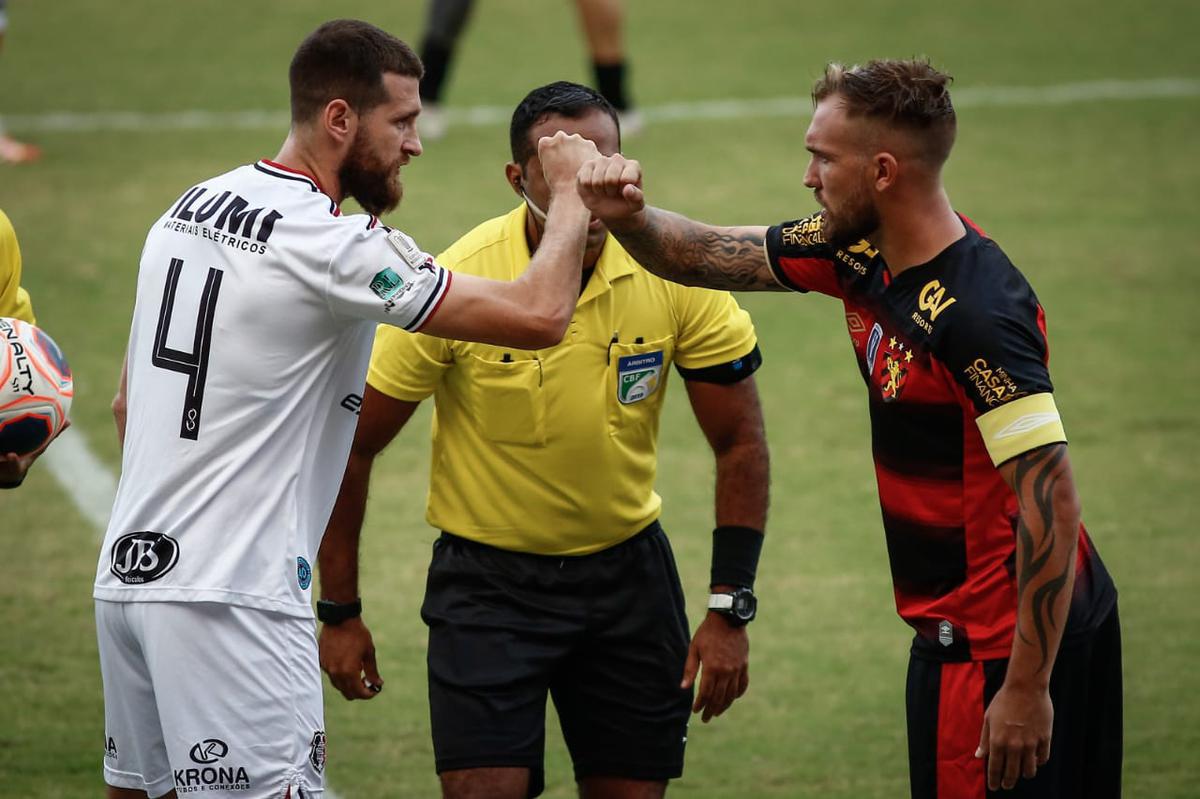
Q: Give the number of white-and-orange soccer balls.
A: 1